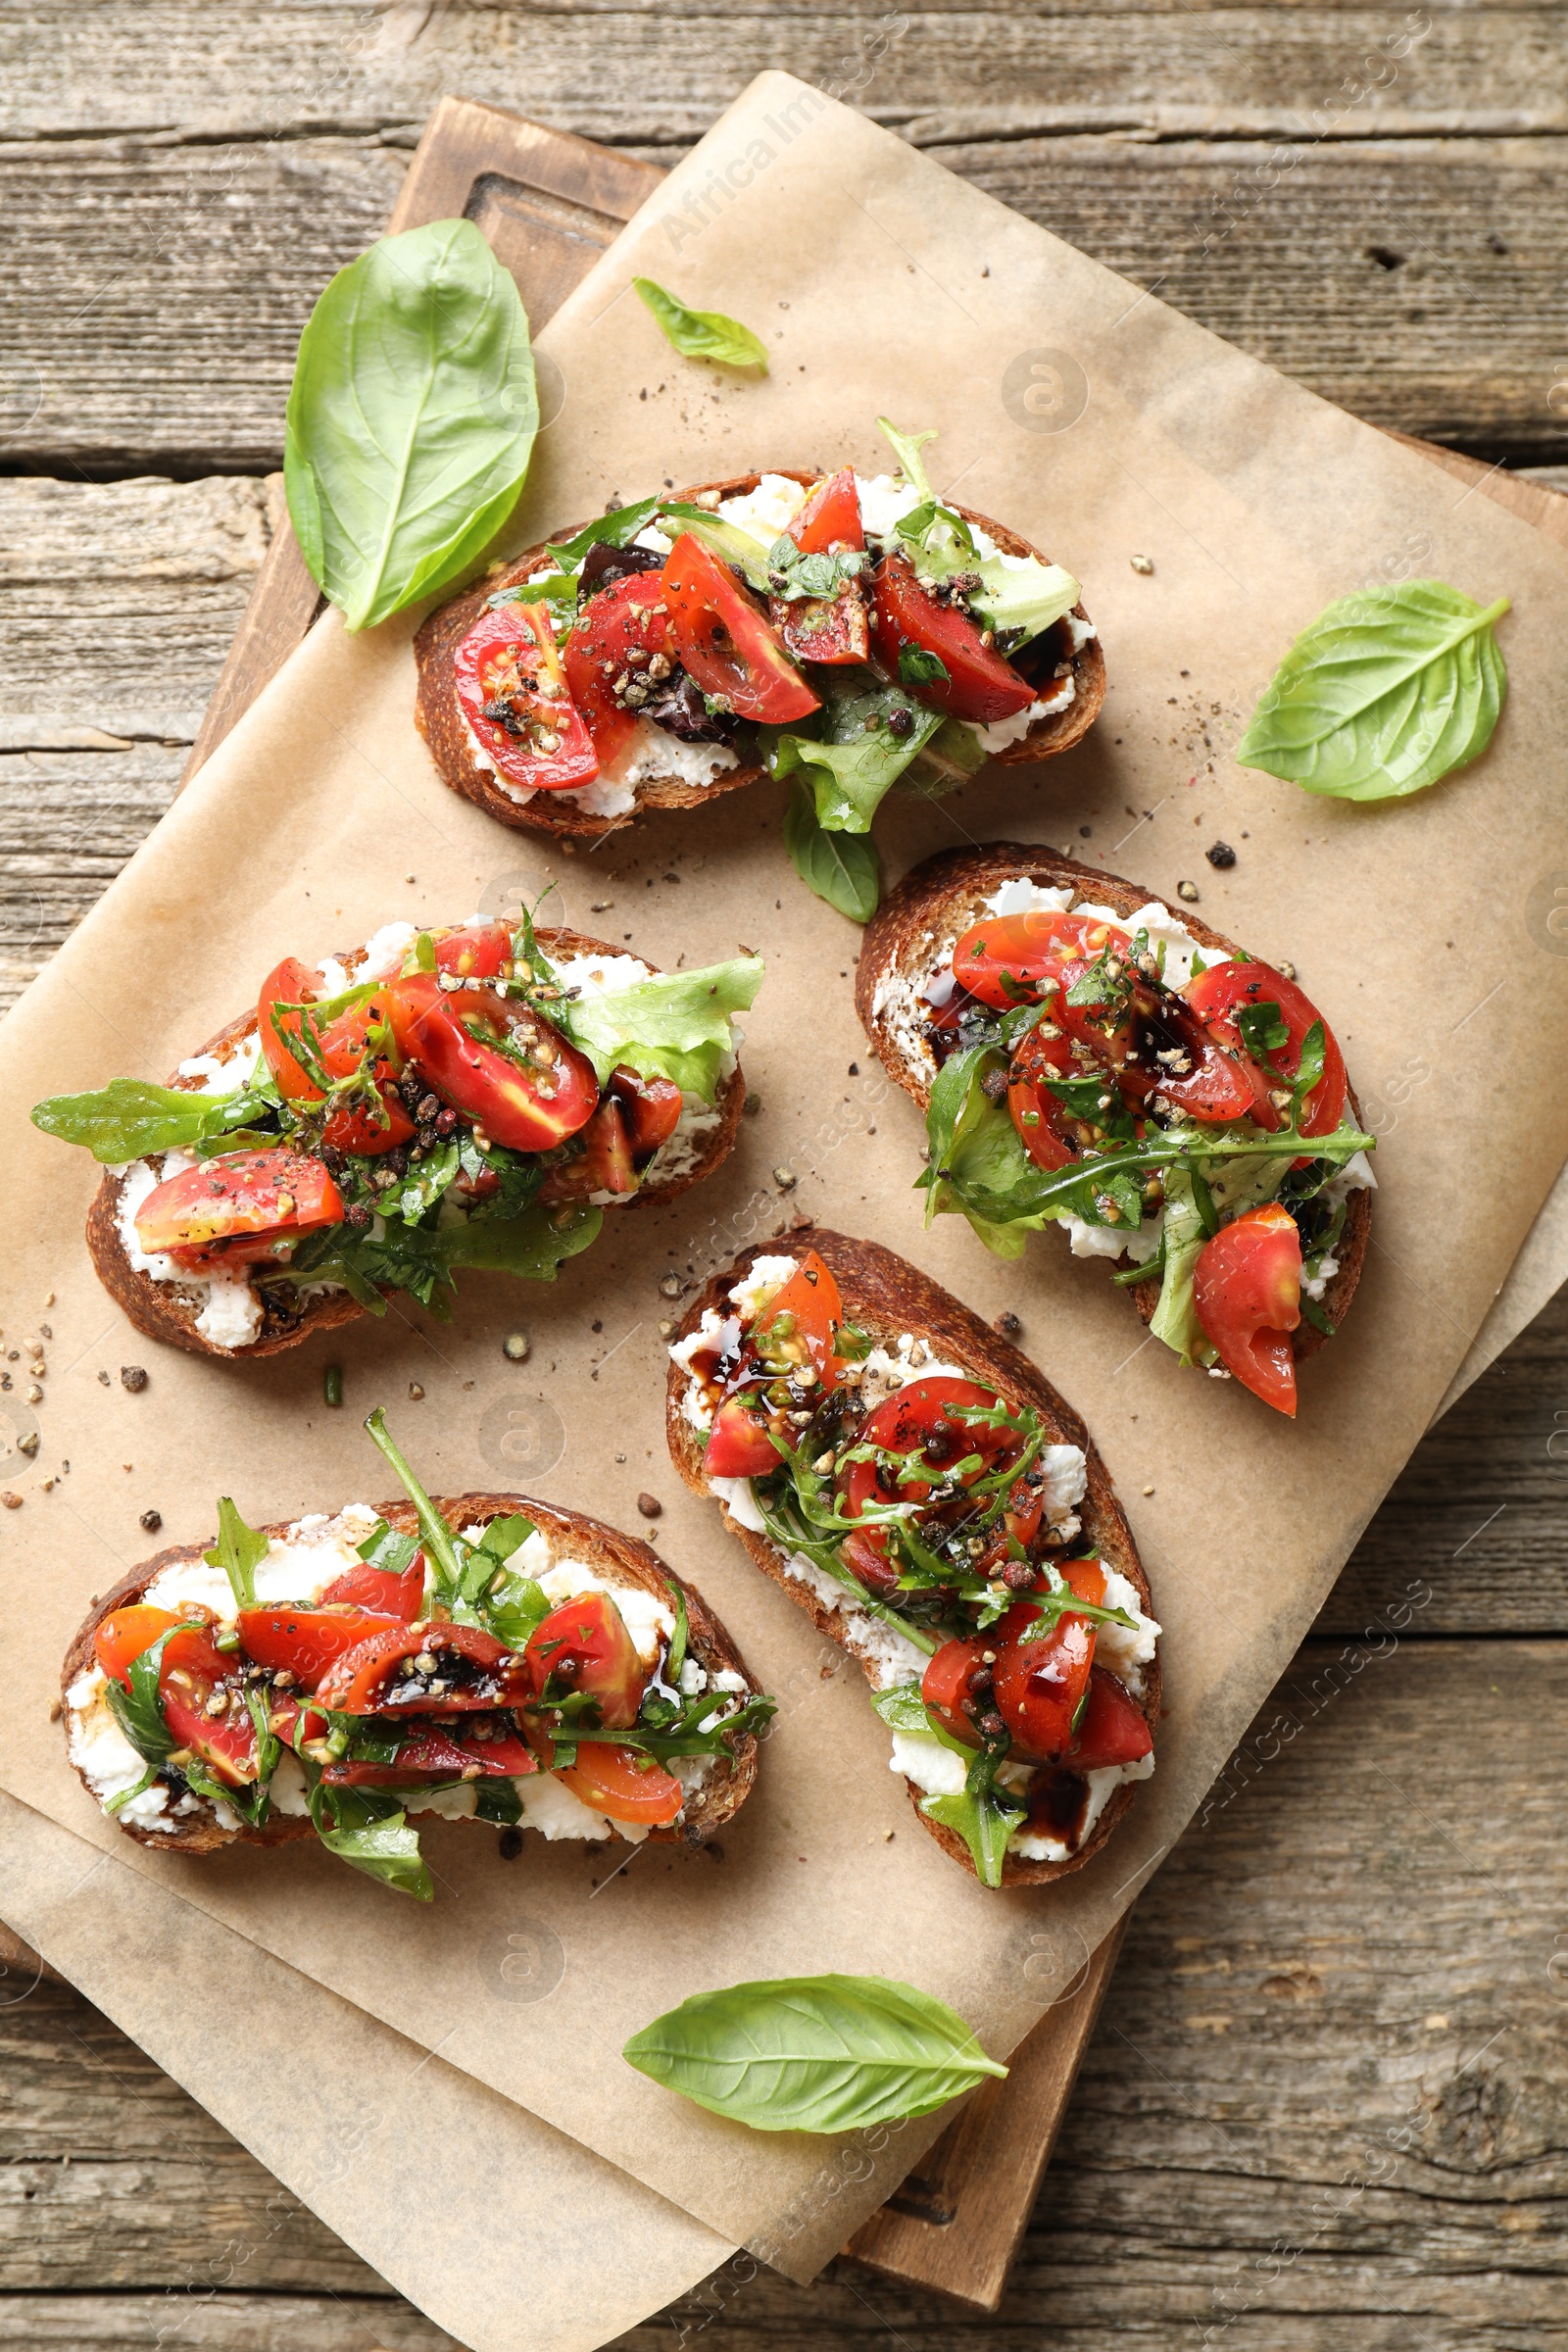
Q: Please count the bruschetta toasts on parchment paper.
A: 5